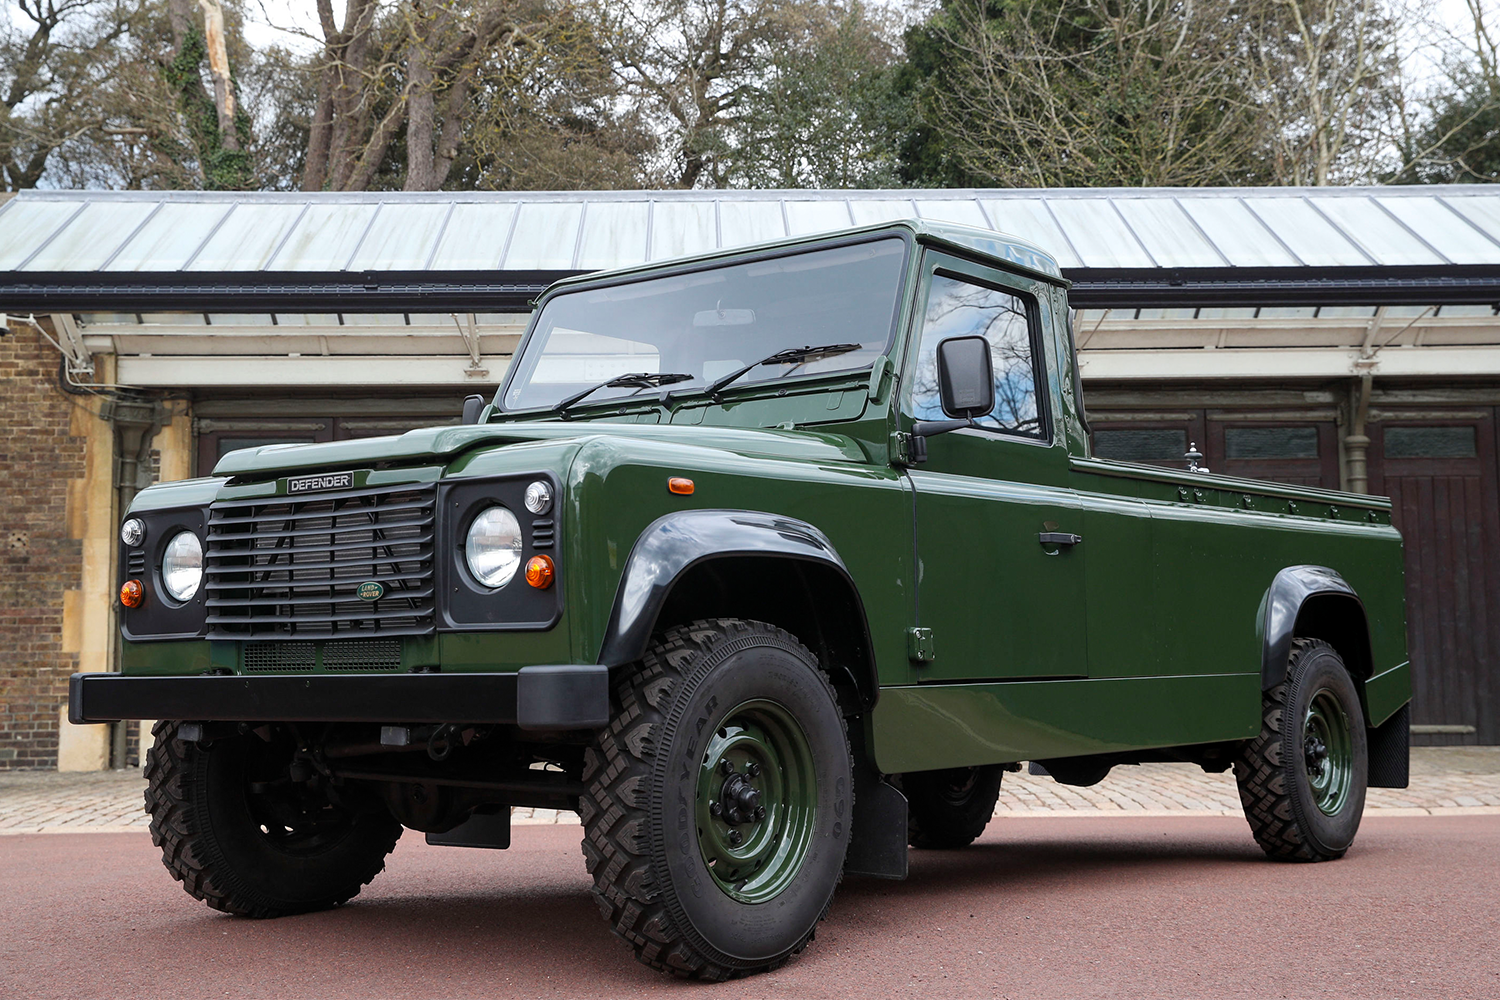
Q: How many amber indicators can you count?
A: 3